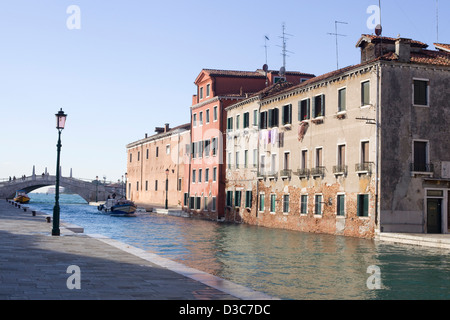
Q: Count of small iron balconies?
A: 8